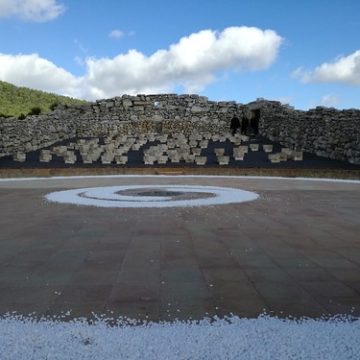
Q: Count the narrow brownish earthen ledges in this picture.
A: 1